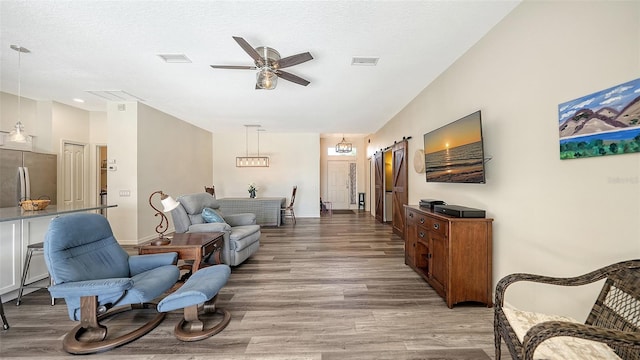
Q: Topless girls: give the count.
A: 0